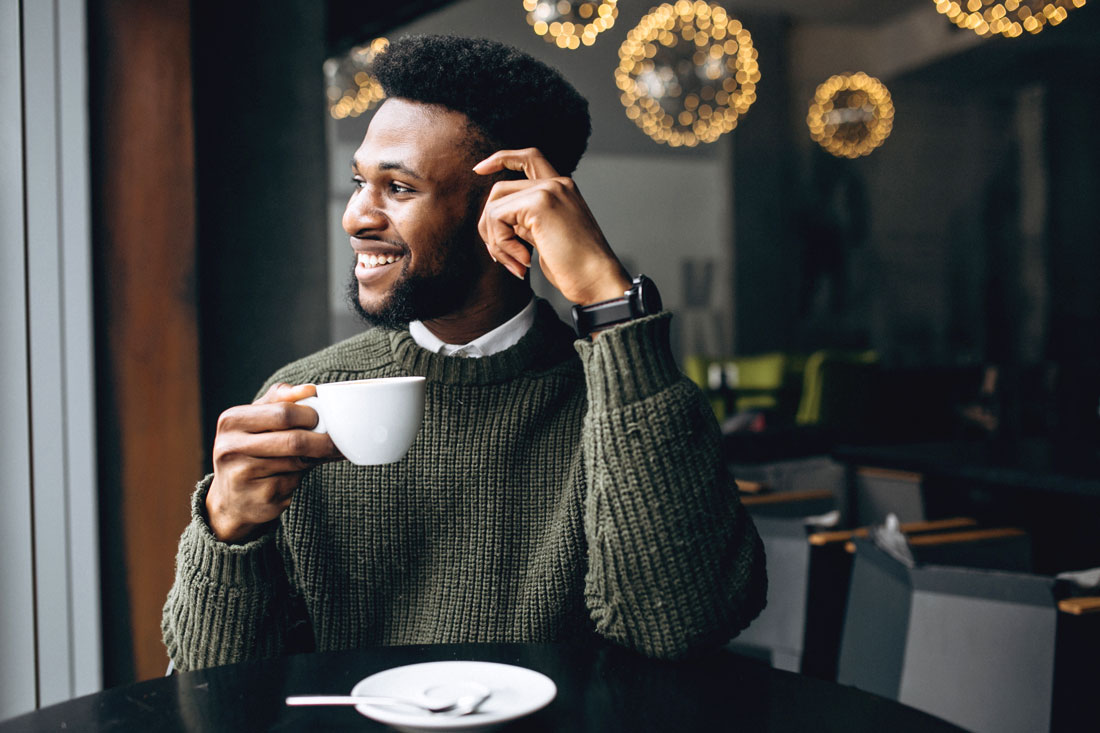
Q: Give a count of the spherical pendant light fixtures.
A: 5